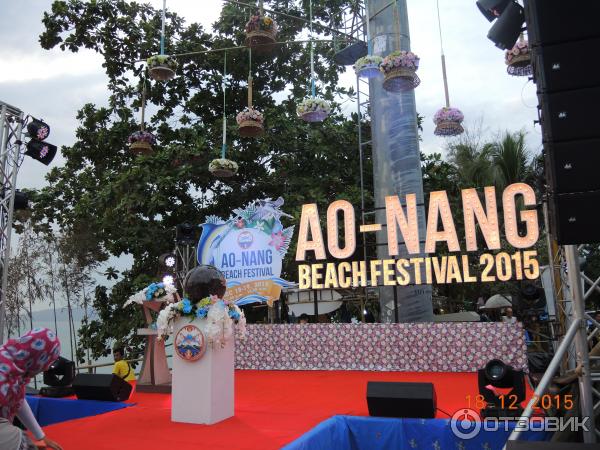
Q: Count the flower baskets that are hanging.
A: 10